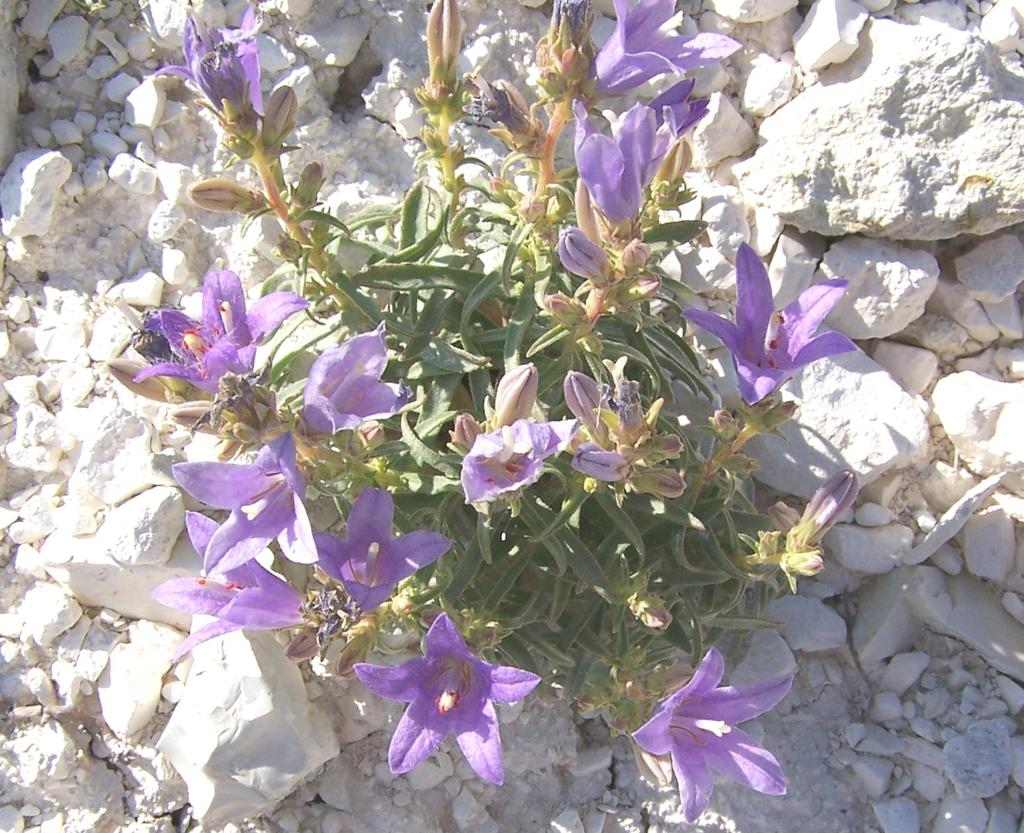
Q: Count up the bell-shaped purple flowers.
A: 13